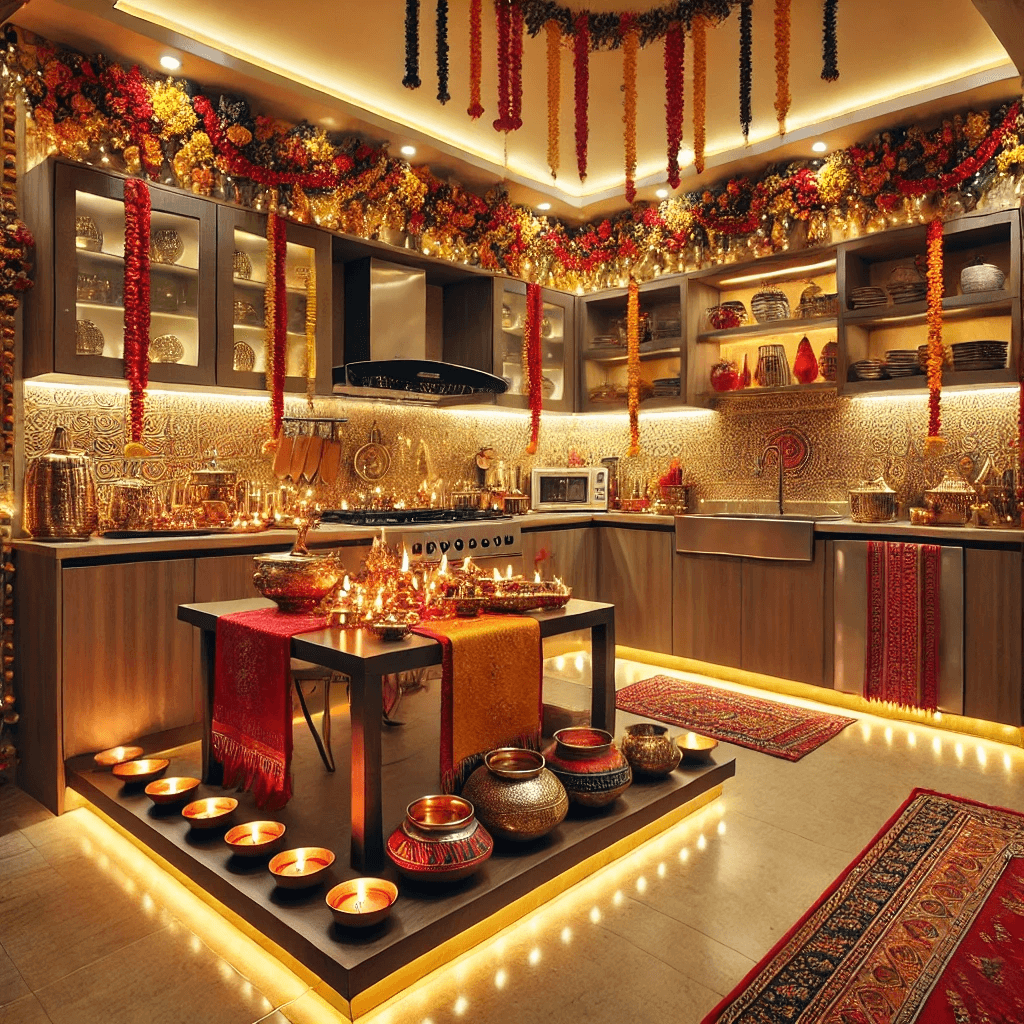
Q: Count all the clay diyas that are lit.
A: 8